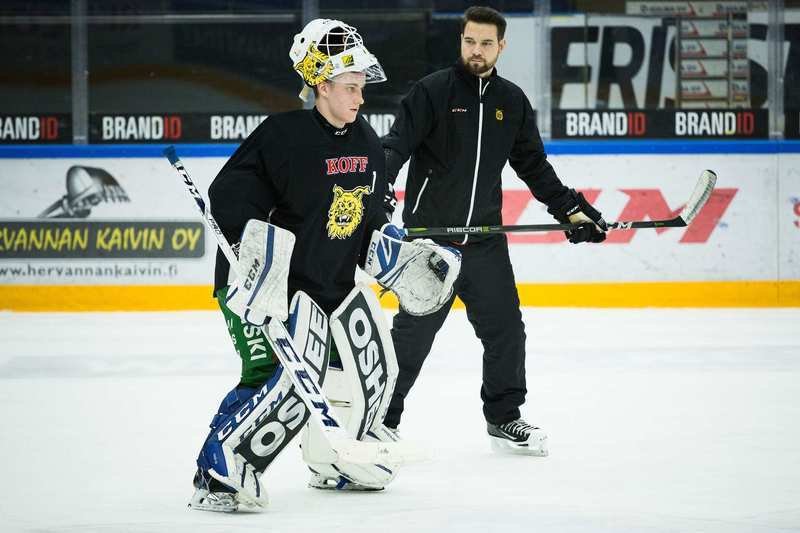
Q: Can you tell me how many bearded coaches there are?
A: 1